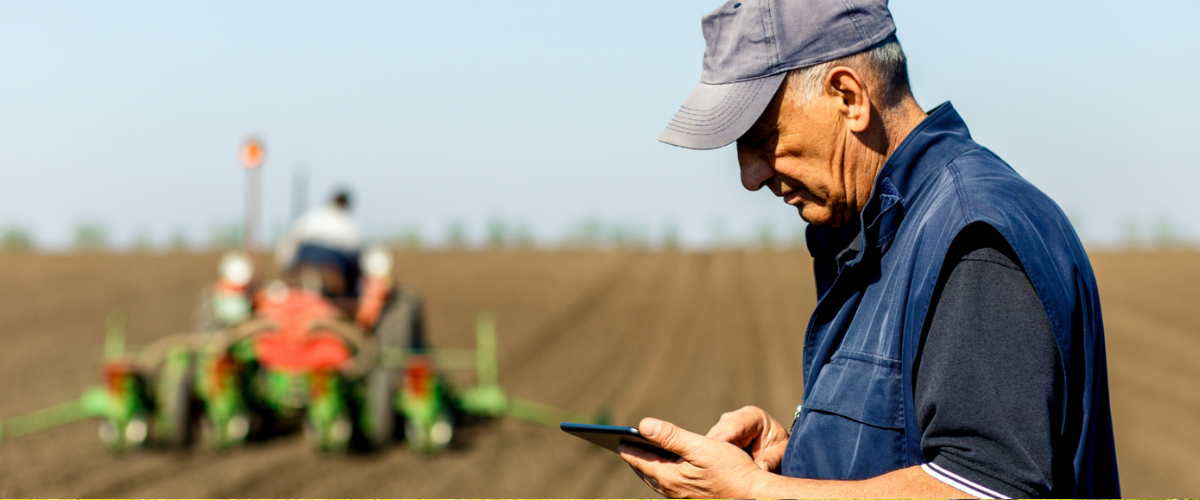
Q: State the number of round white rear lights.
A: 2